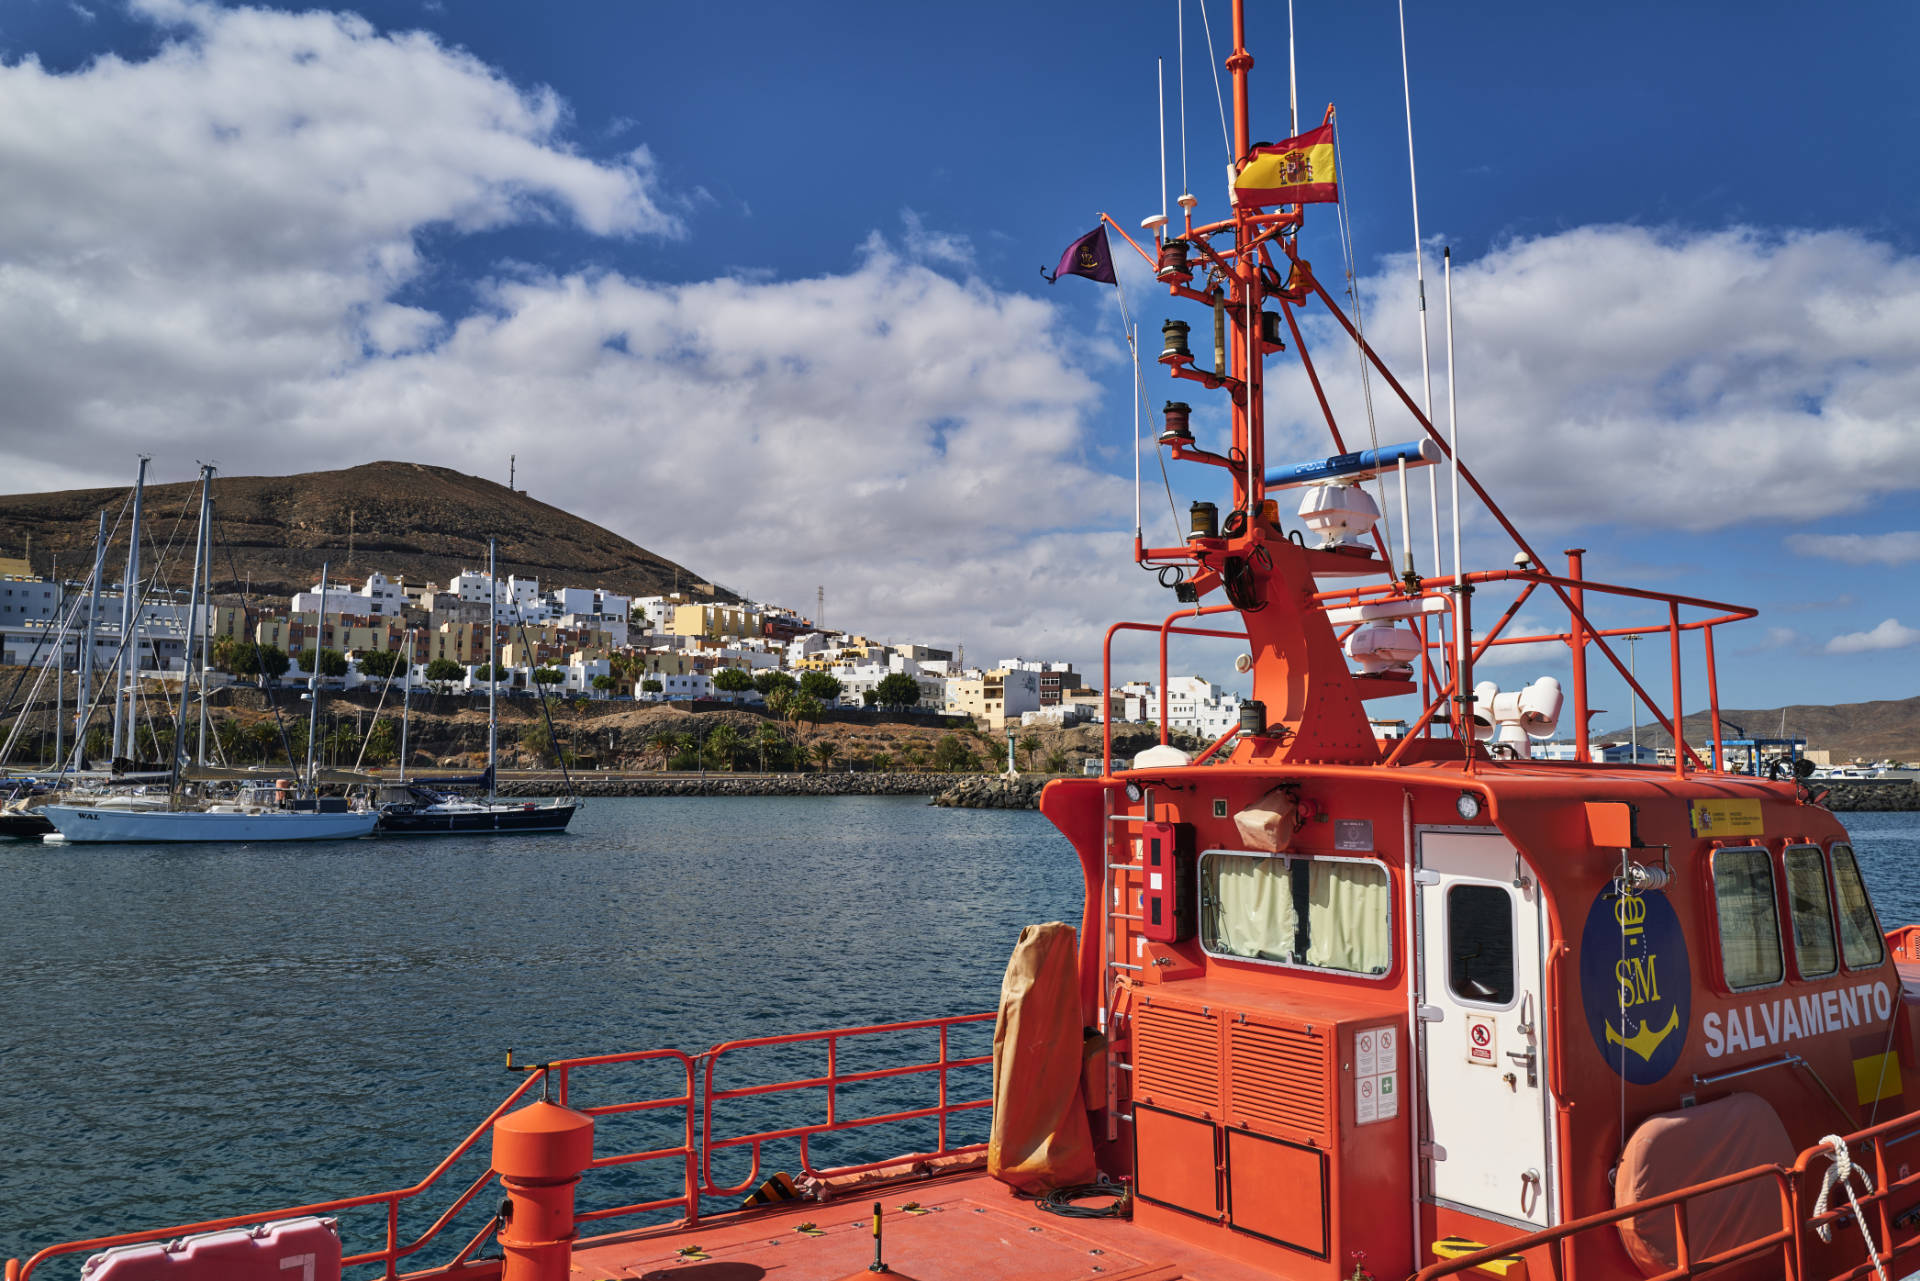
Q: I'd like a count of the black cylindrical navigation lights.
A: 6